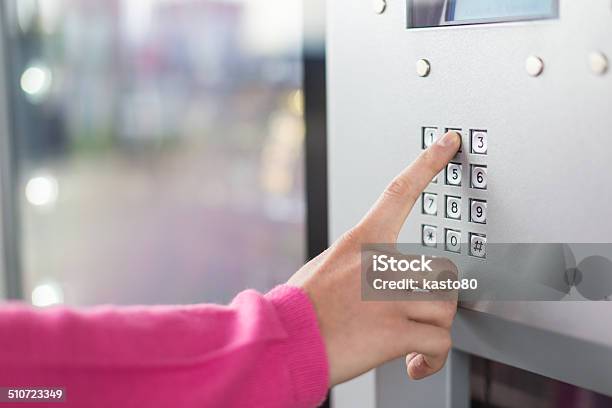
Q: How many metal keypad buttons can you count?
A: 12